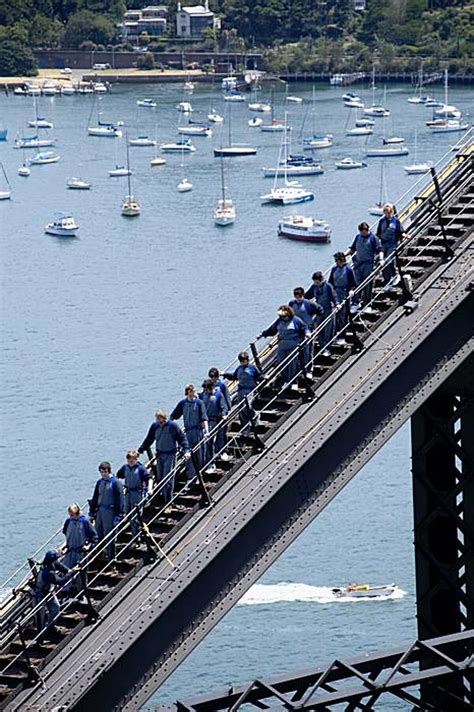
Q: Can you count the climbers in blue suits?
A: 15